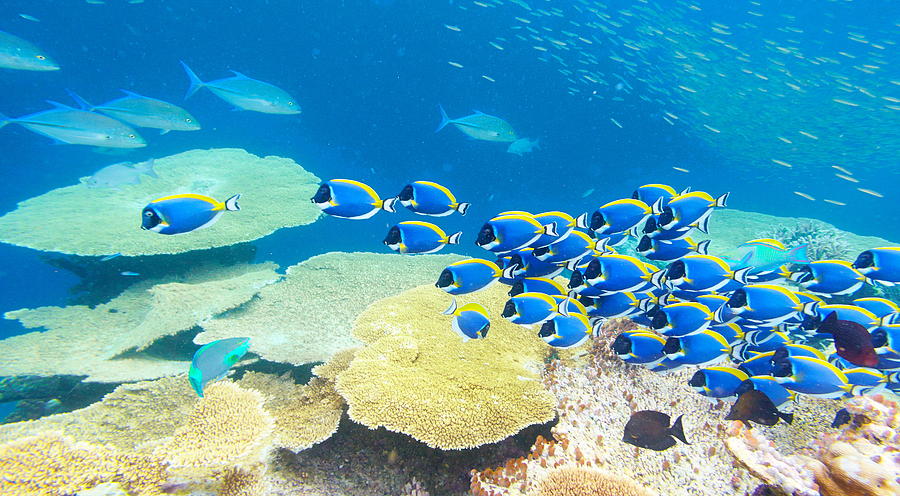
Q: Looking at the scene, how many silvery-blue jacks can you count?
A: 5